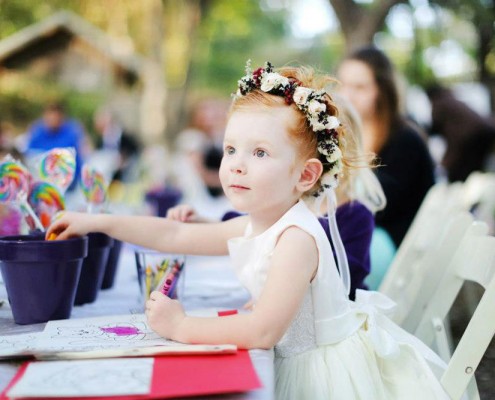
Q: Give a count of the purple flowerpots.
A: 4